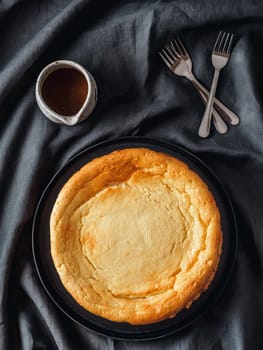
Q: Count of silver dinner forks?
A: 3